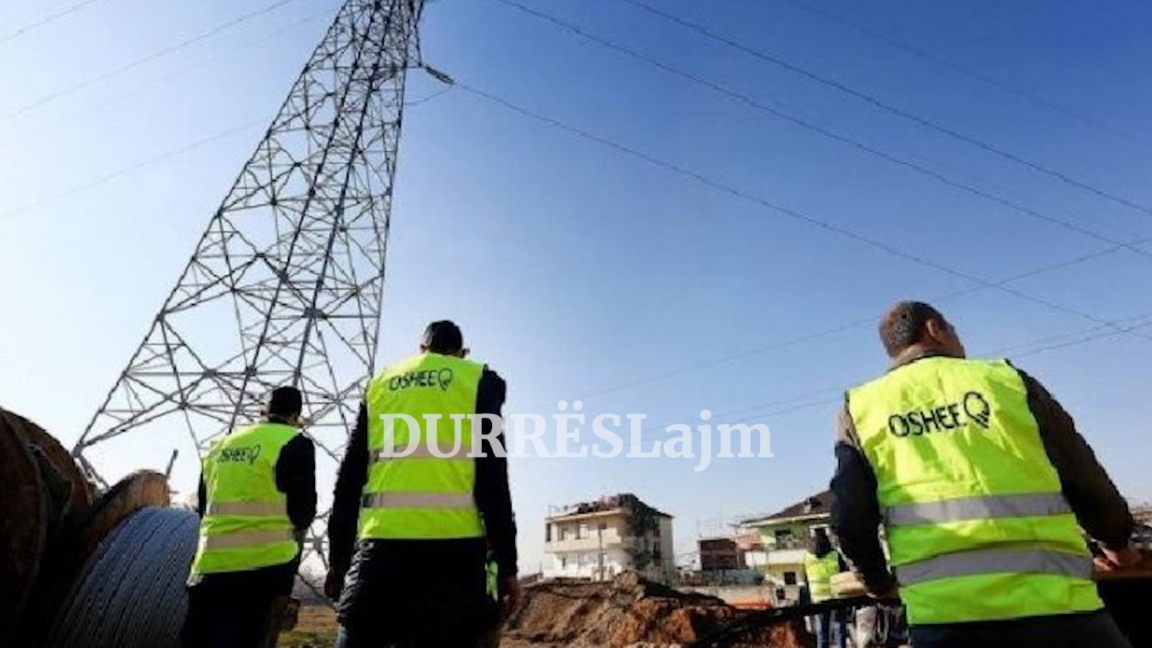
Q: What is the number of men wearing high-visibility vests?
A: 4